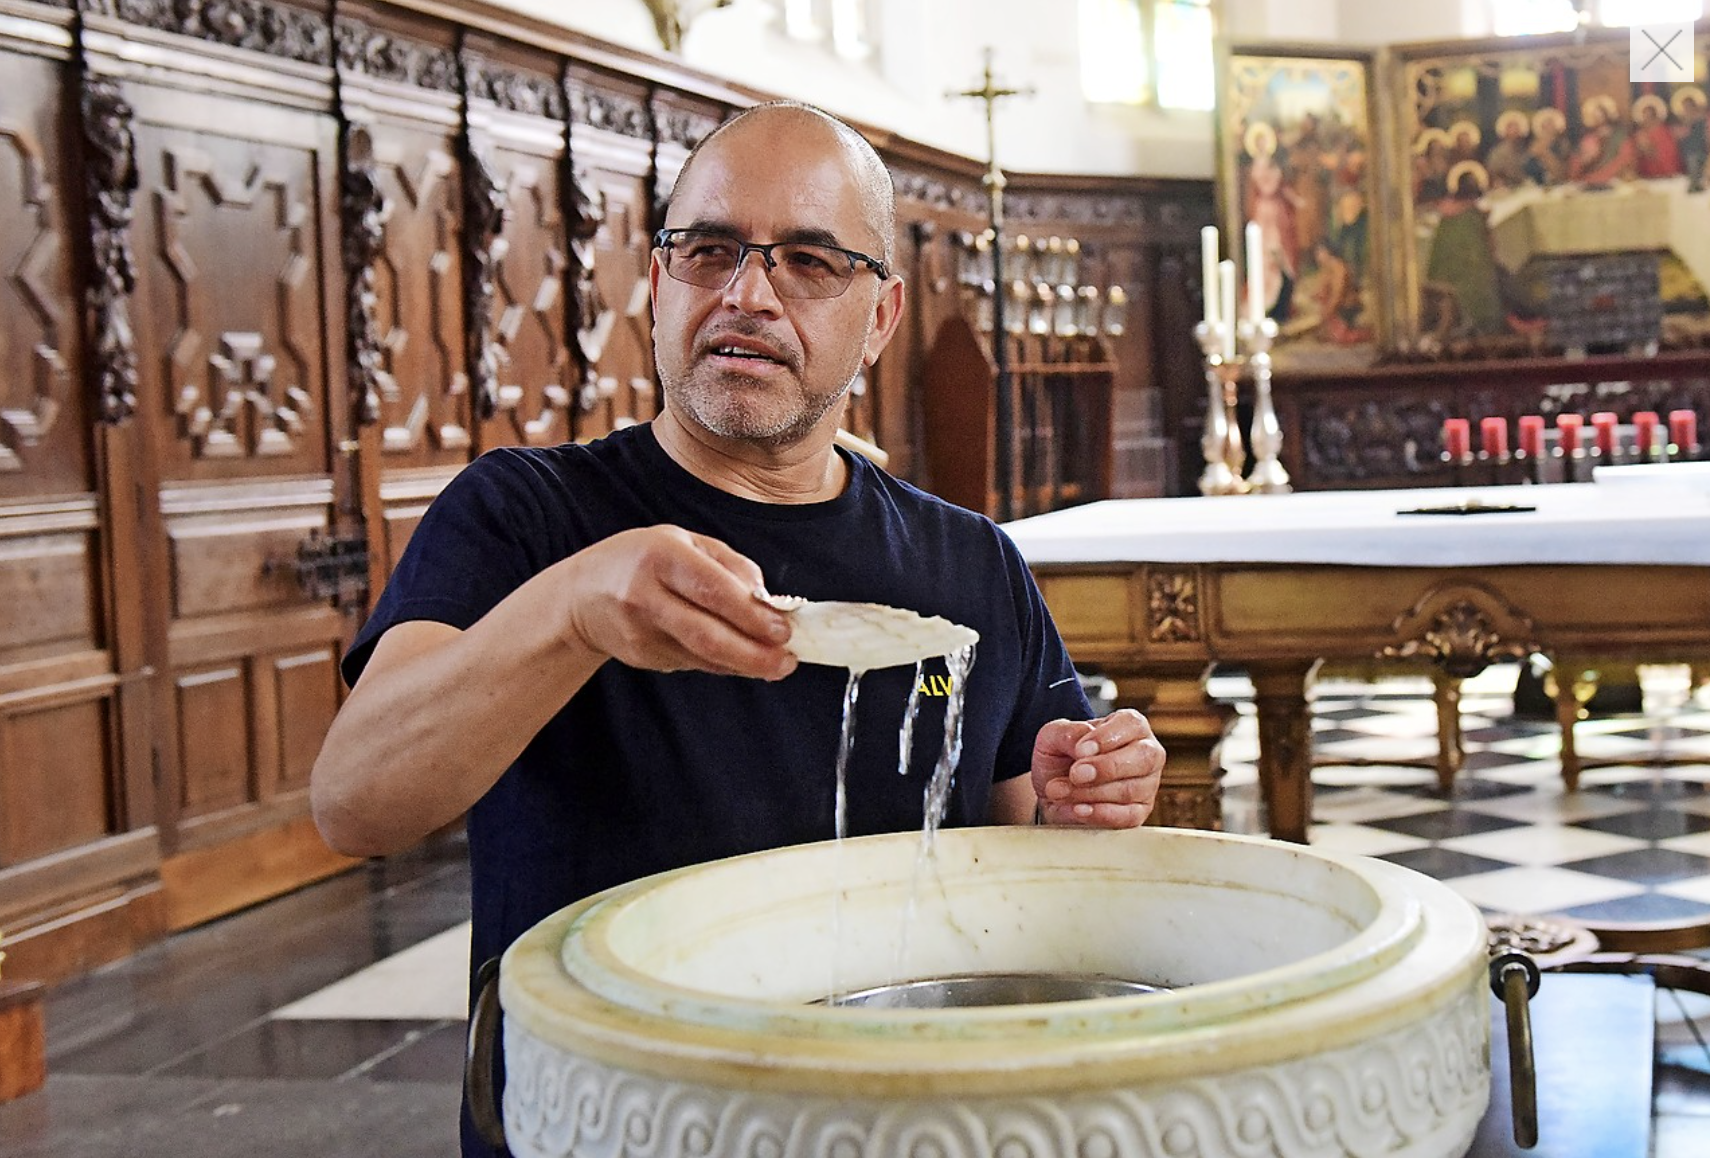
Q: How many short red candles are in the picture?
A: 7